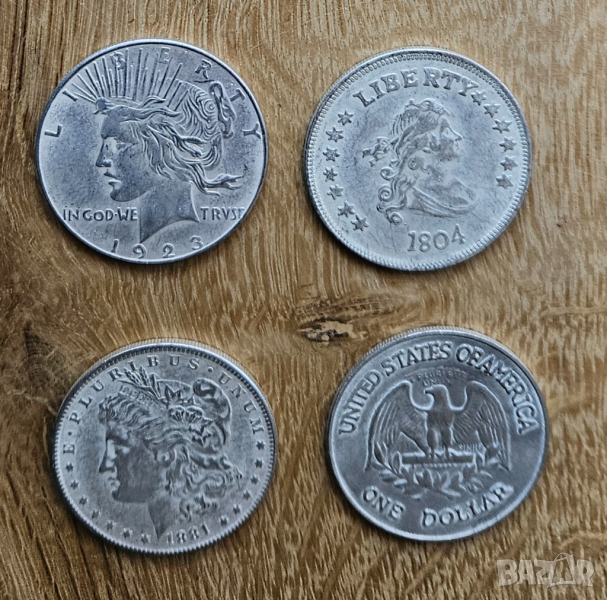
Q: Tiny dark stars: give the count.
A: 13